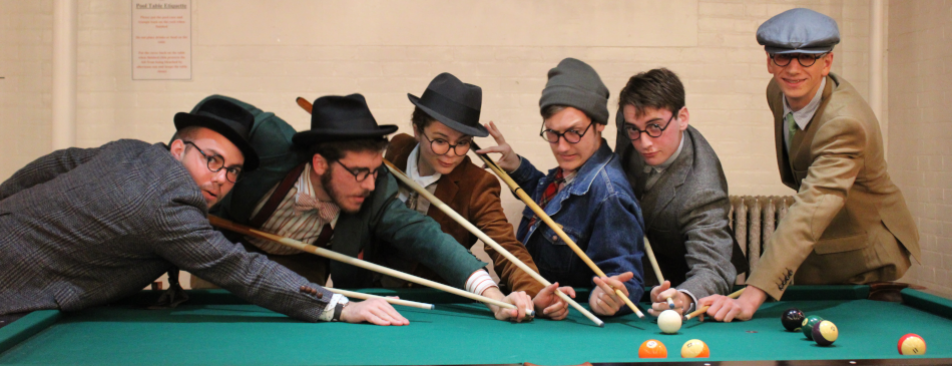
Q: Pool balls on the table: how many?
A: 7